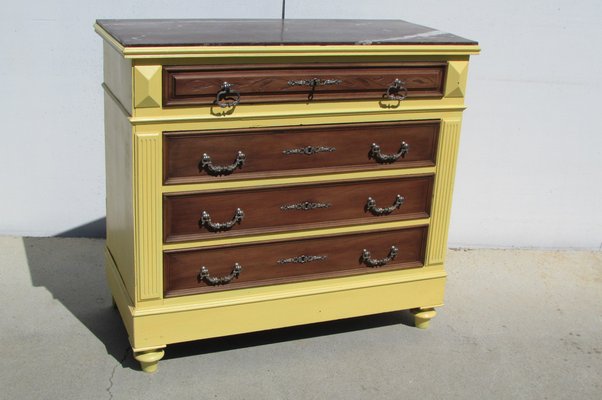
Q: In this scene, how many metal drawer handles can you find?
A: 8